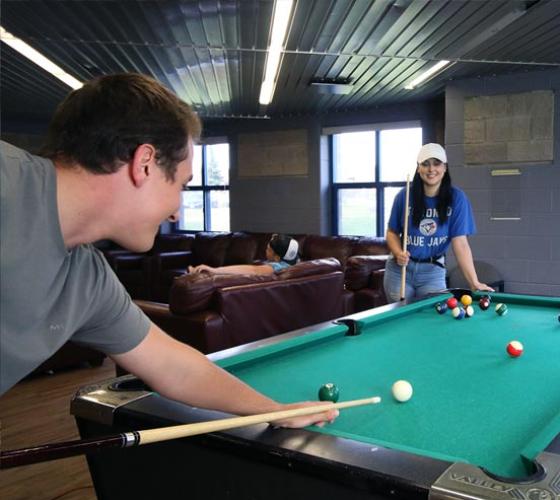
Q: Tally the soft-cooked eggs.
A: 0